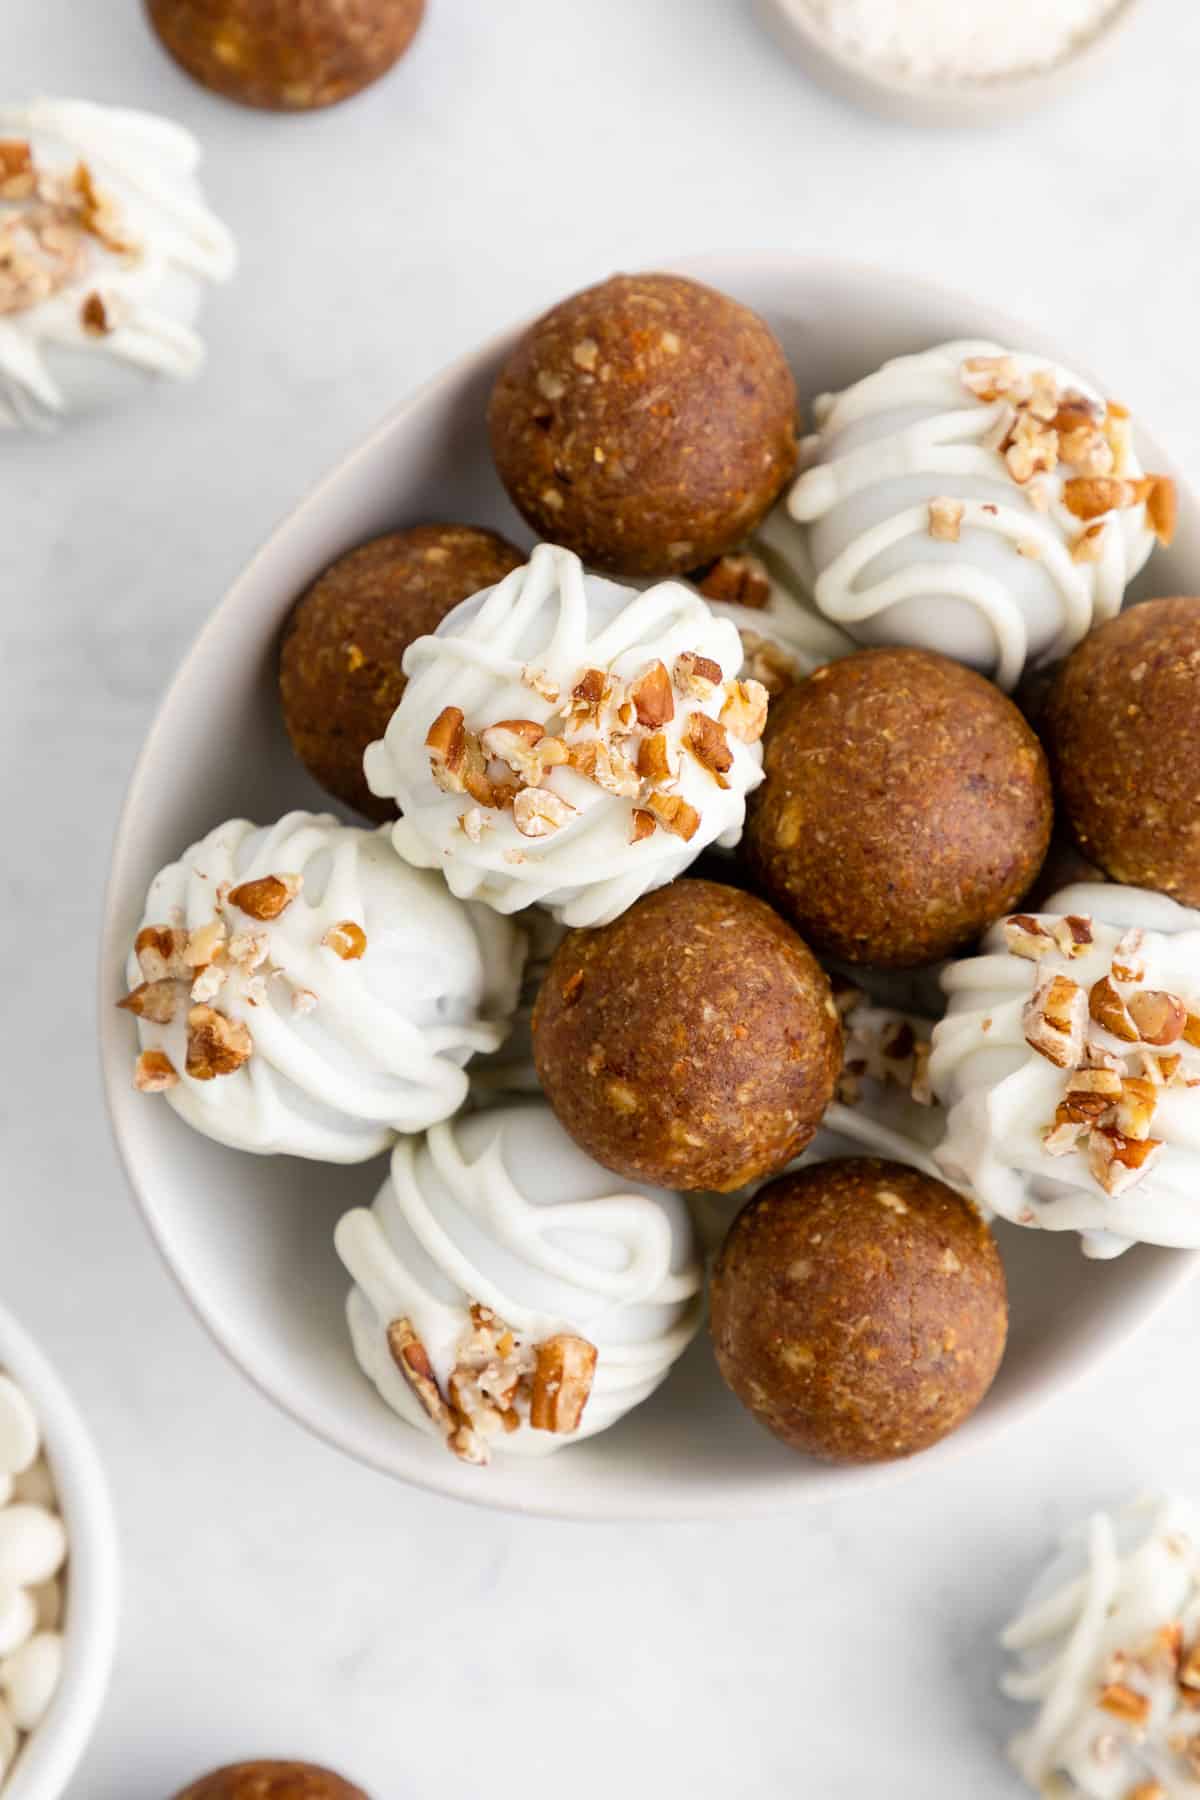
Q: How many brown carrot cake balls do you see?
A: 8